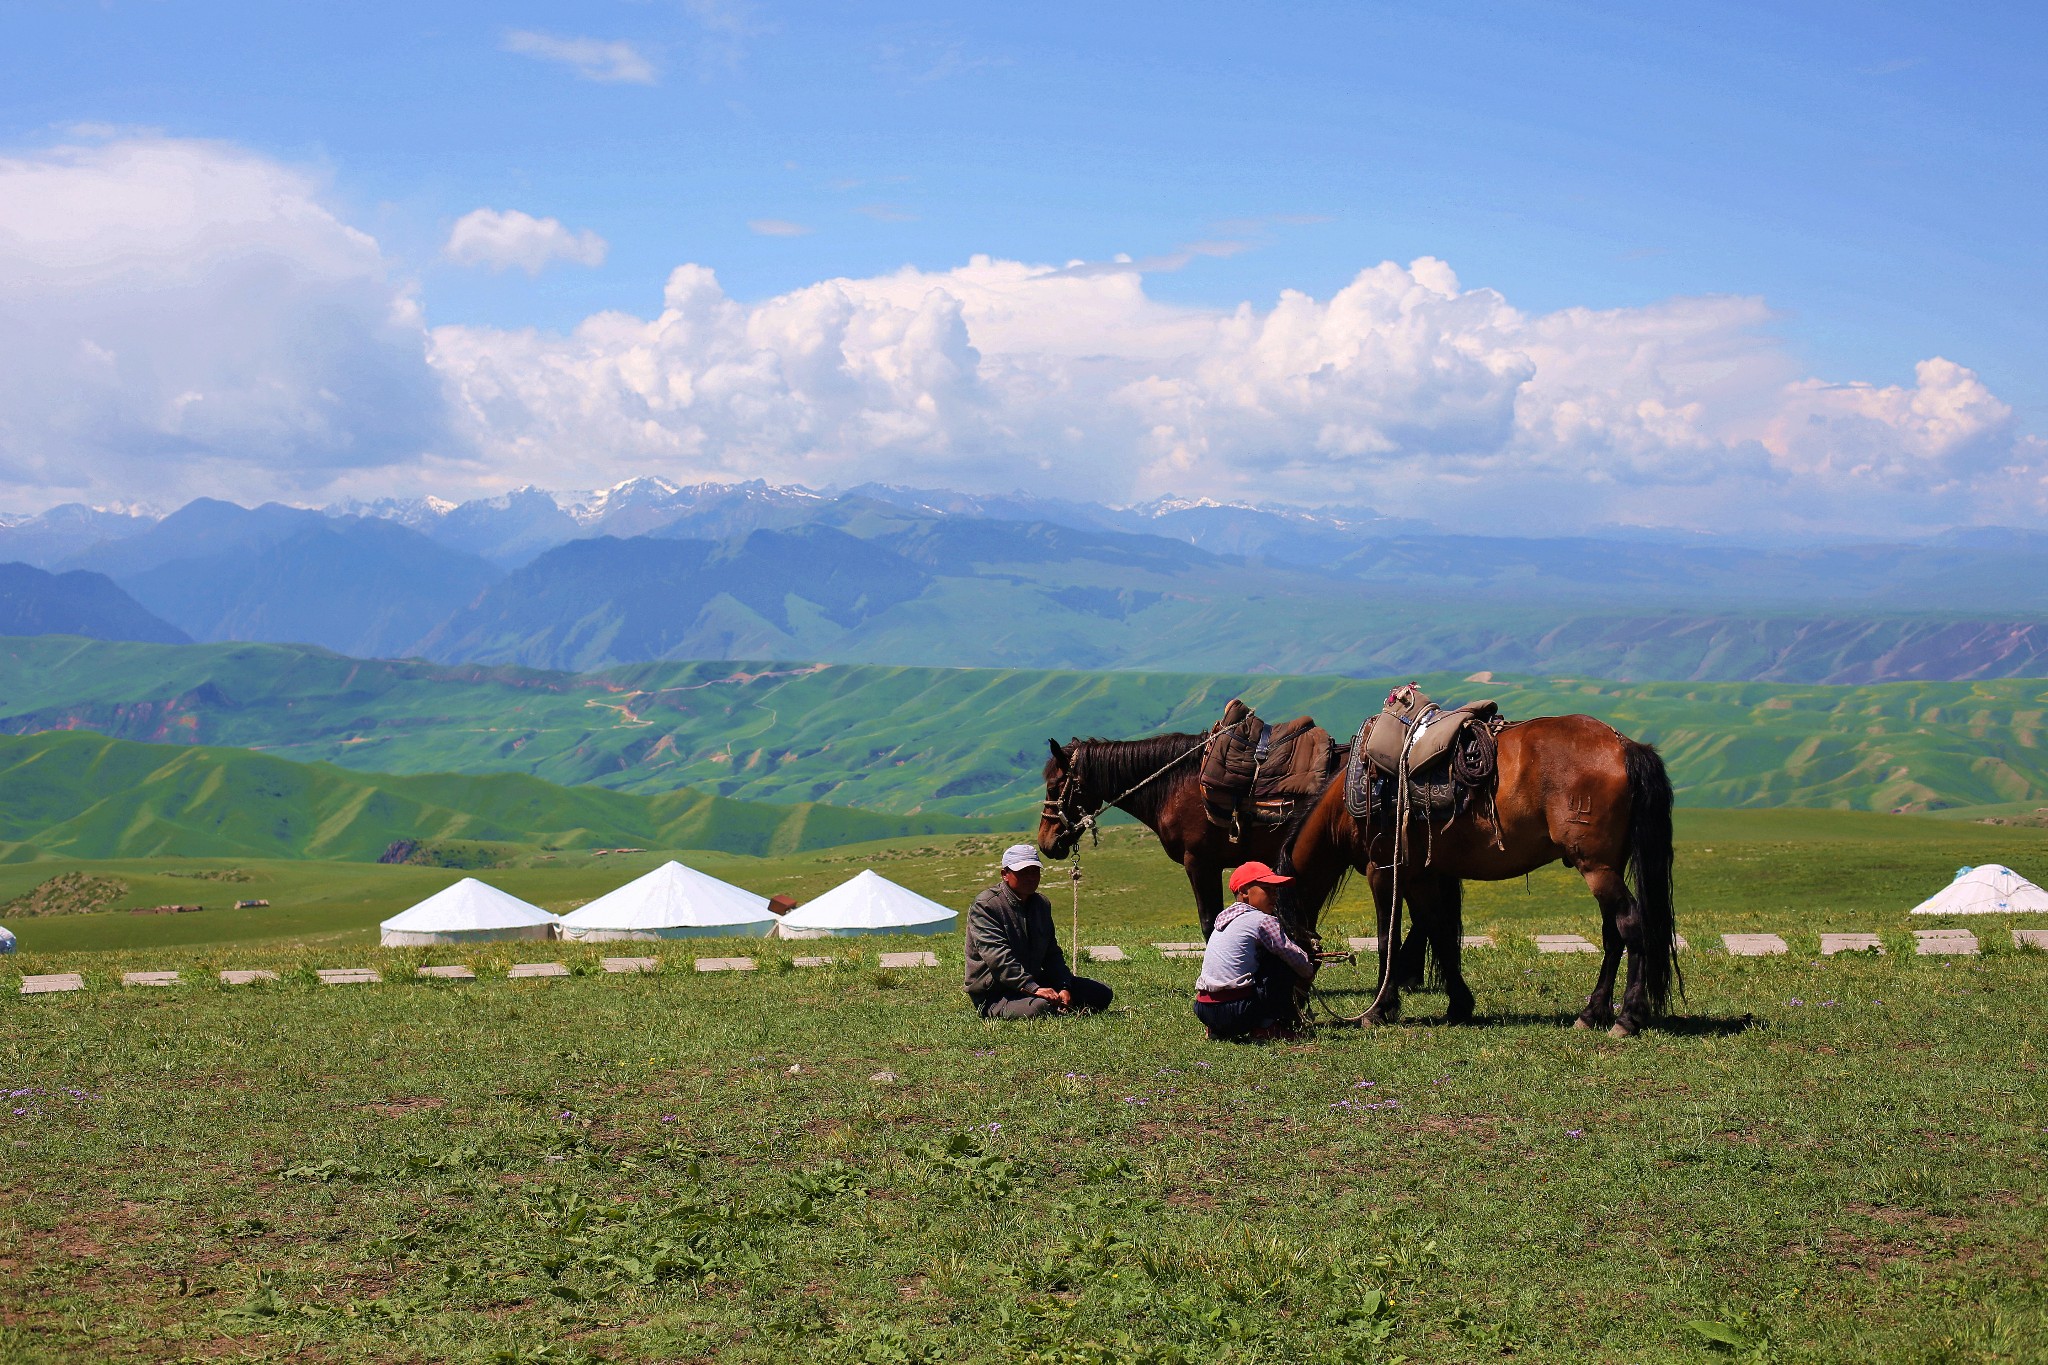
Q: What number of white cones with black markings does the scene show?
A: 0